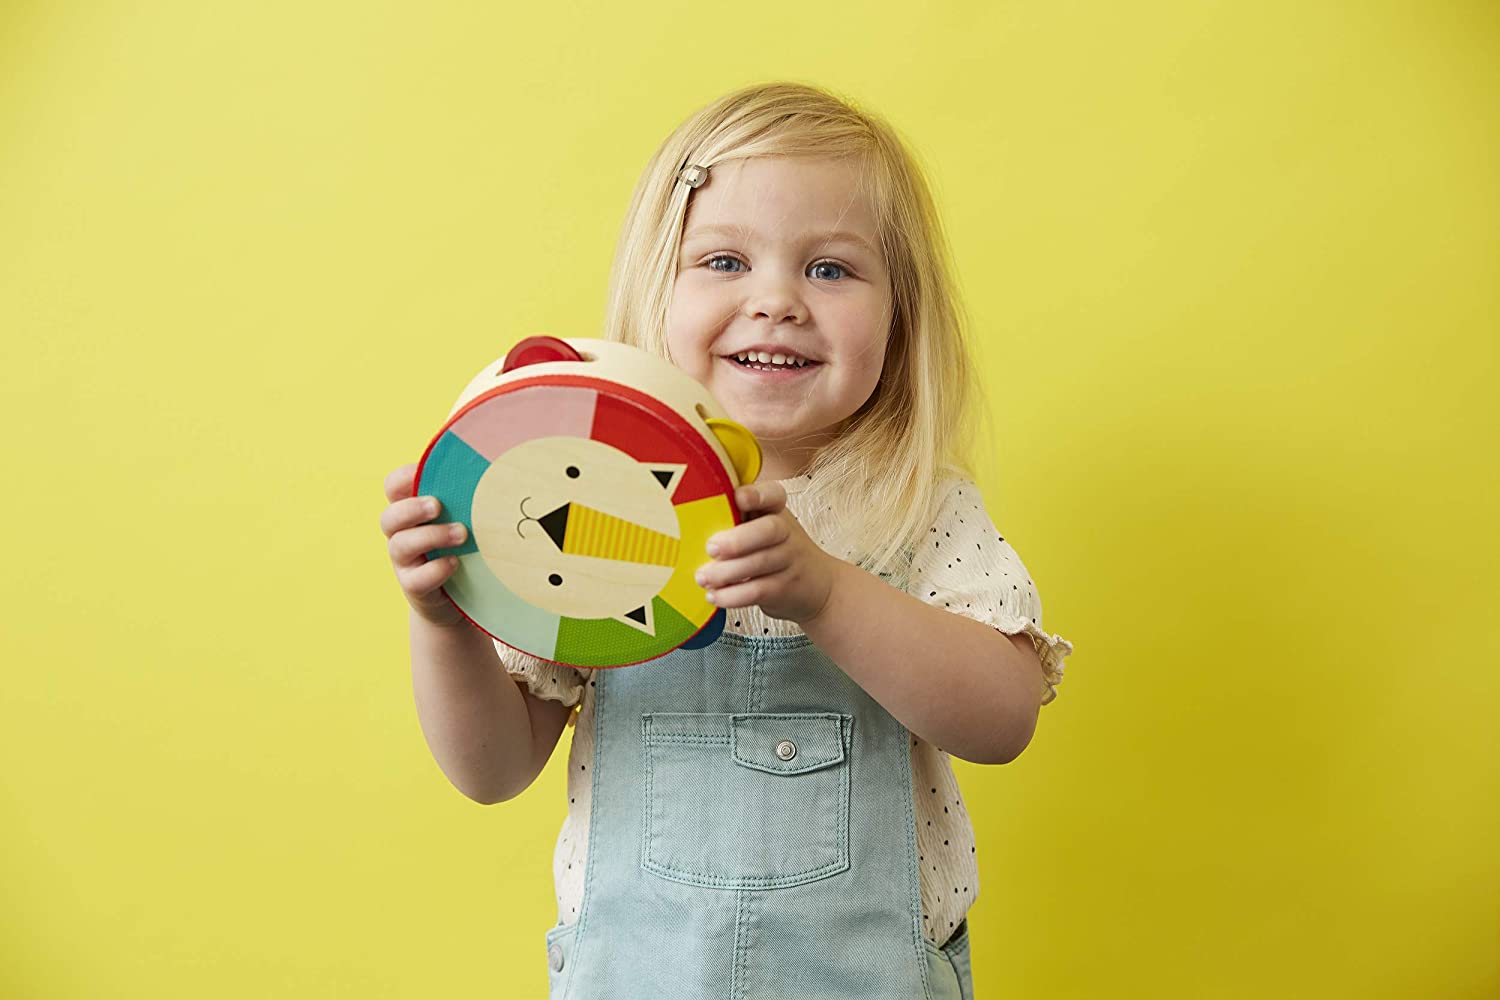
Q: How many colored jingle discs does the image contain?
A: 3